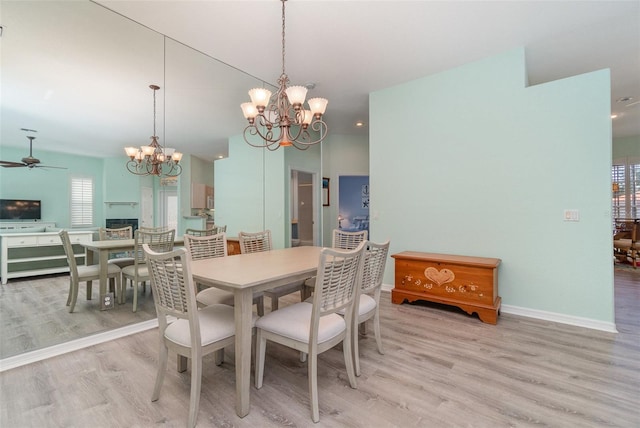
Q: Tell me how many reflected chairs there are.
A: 6